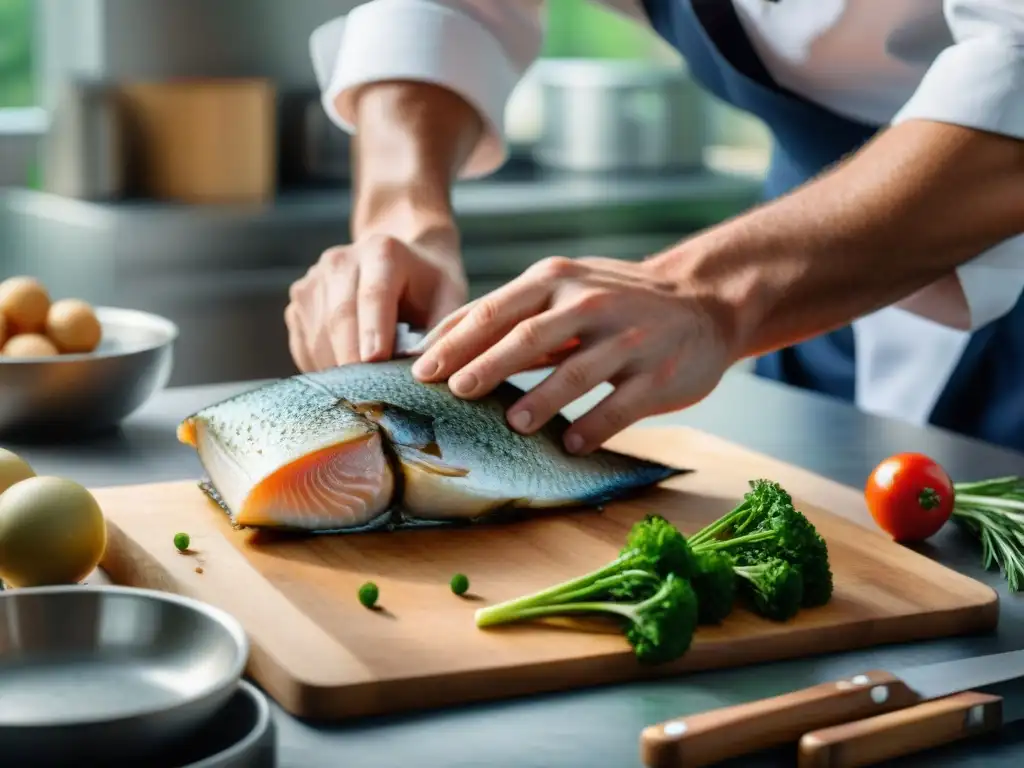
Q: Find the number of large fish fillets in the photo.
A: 1